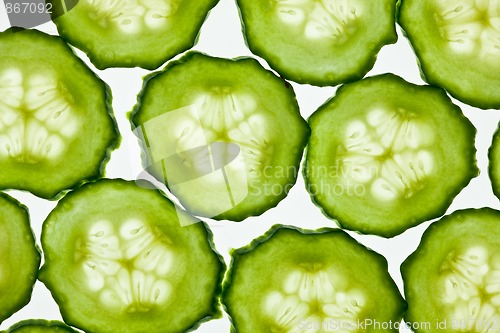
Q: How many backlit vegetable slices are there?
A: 12